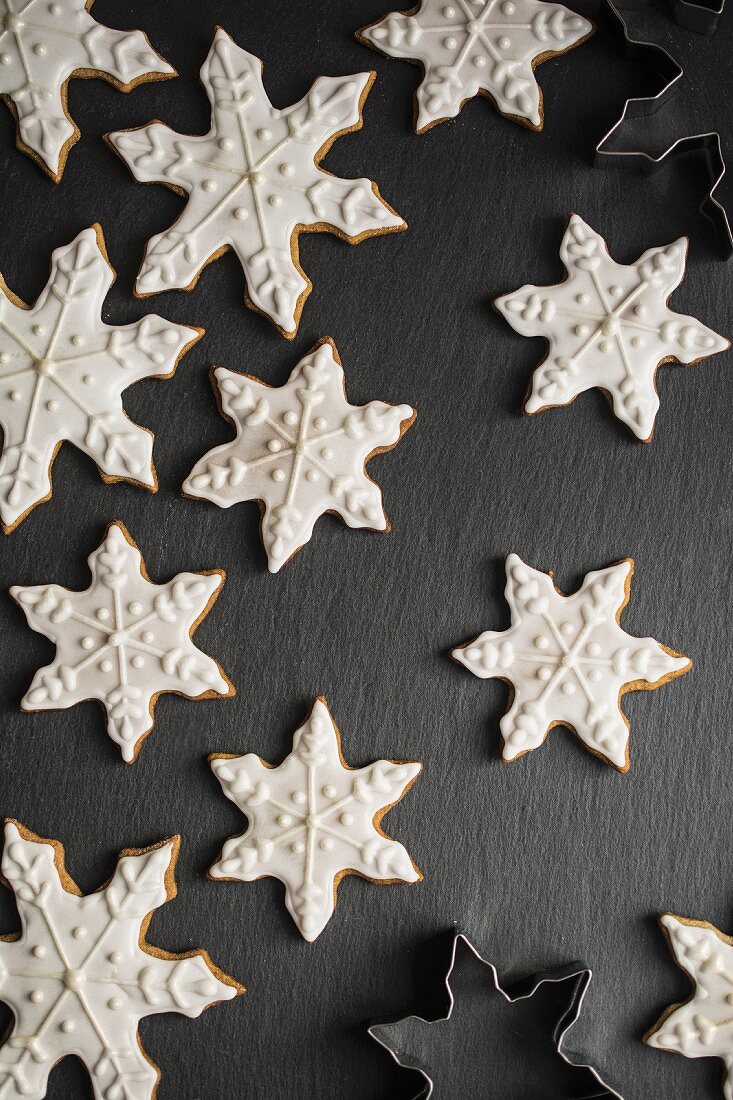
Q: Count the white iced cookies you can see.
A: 11